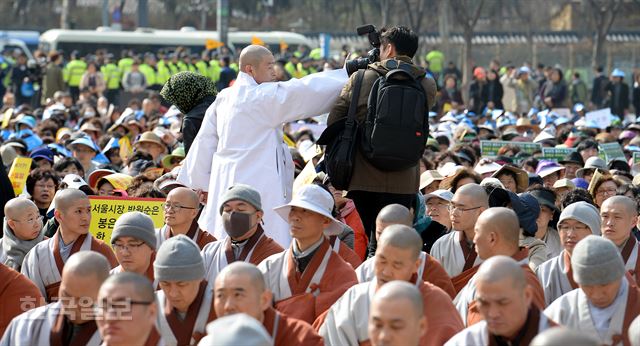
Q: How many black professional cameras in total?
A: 1